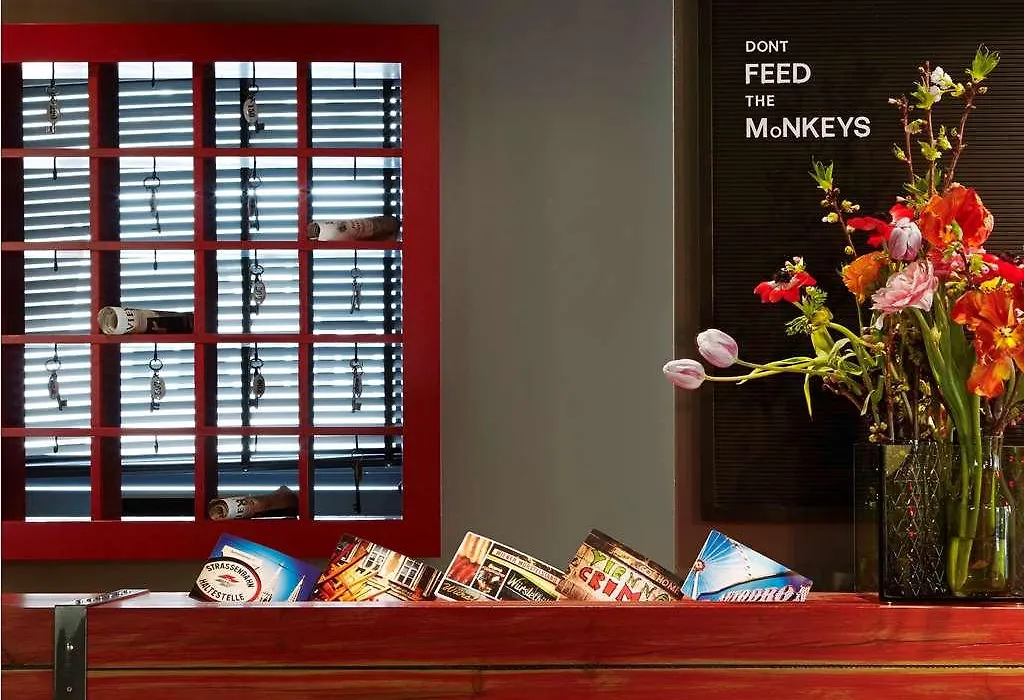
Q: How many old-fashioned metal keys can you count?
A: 11